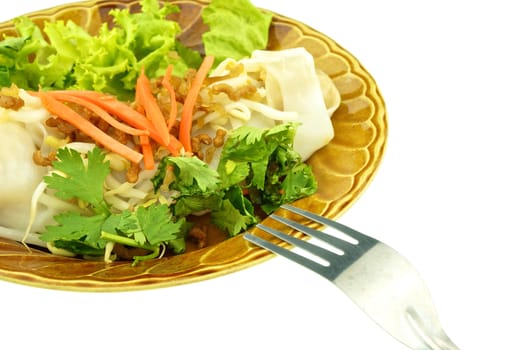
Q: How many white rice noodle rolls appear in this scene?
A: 2